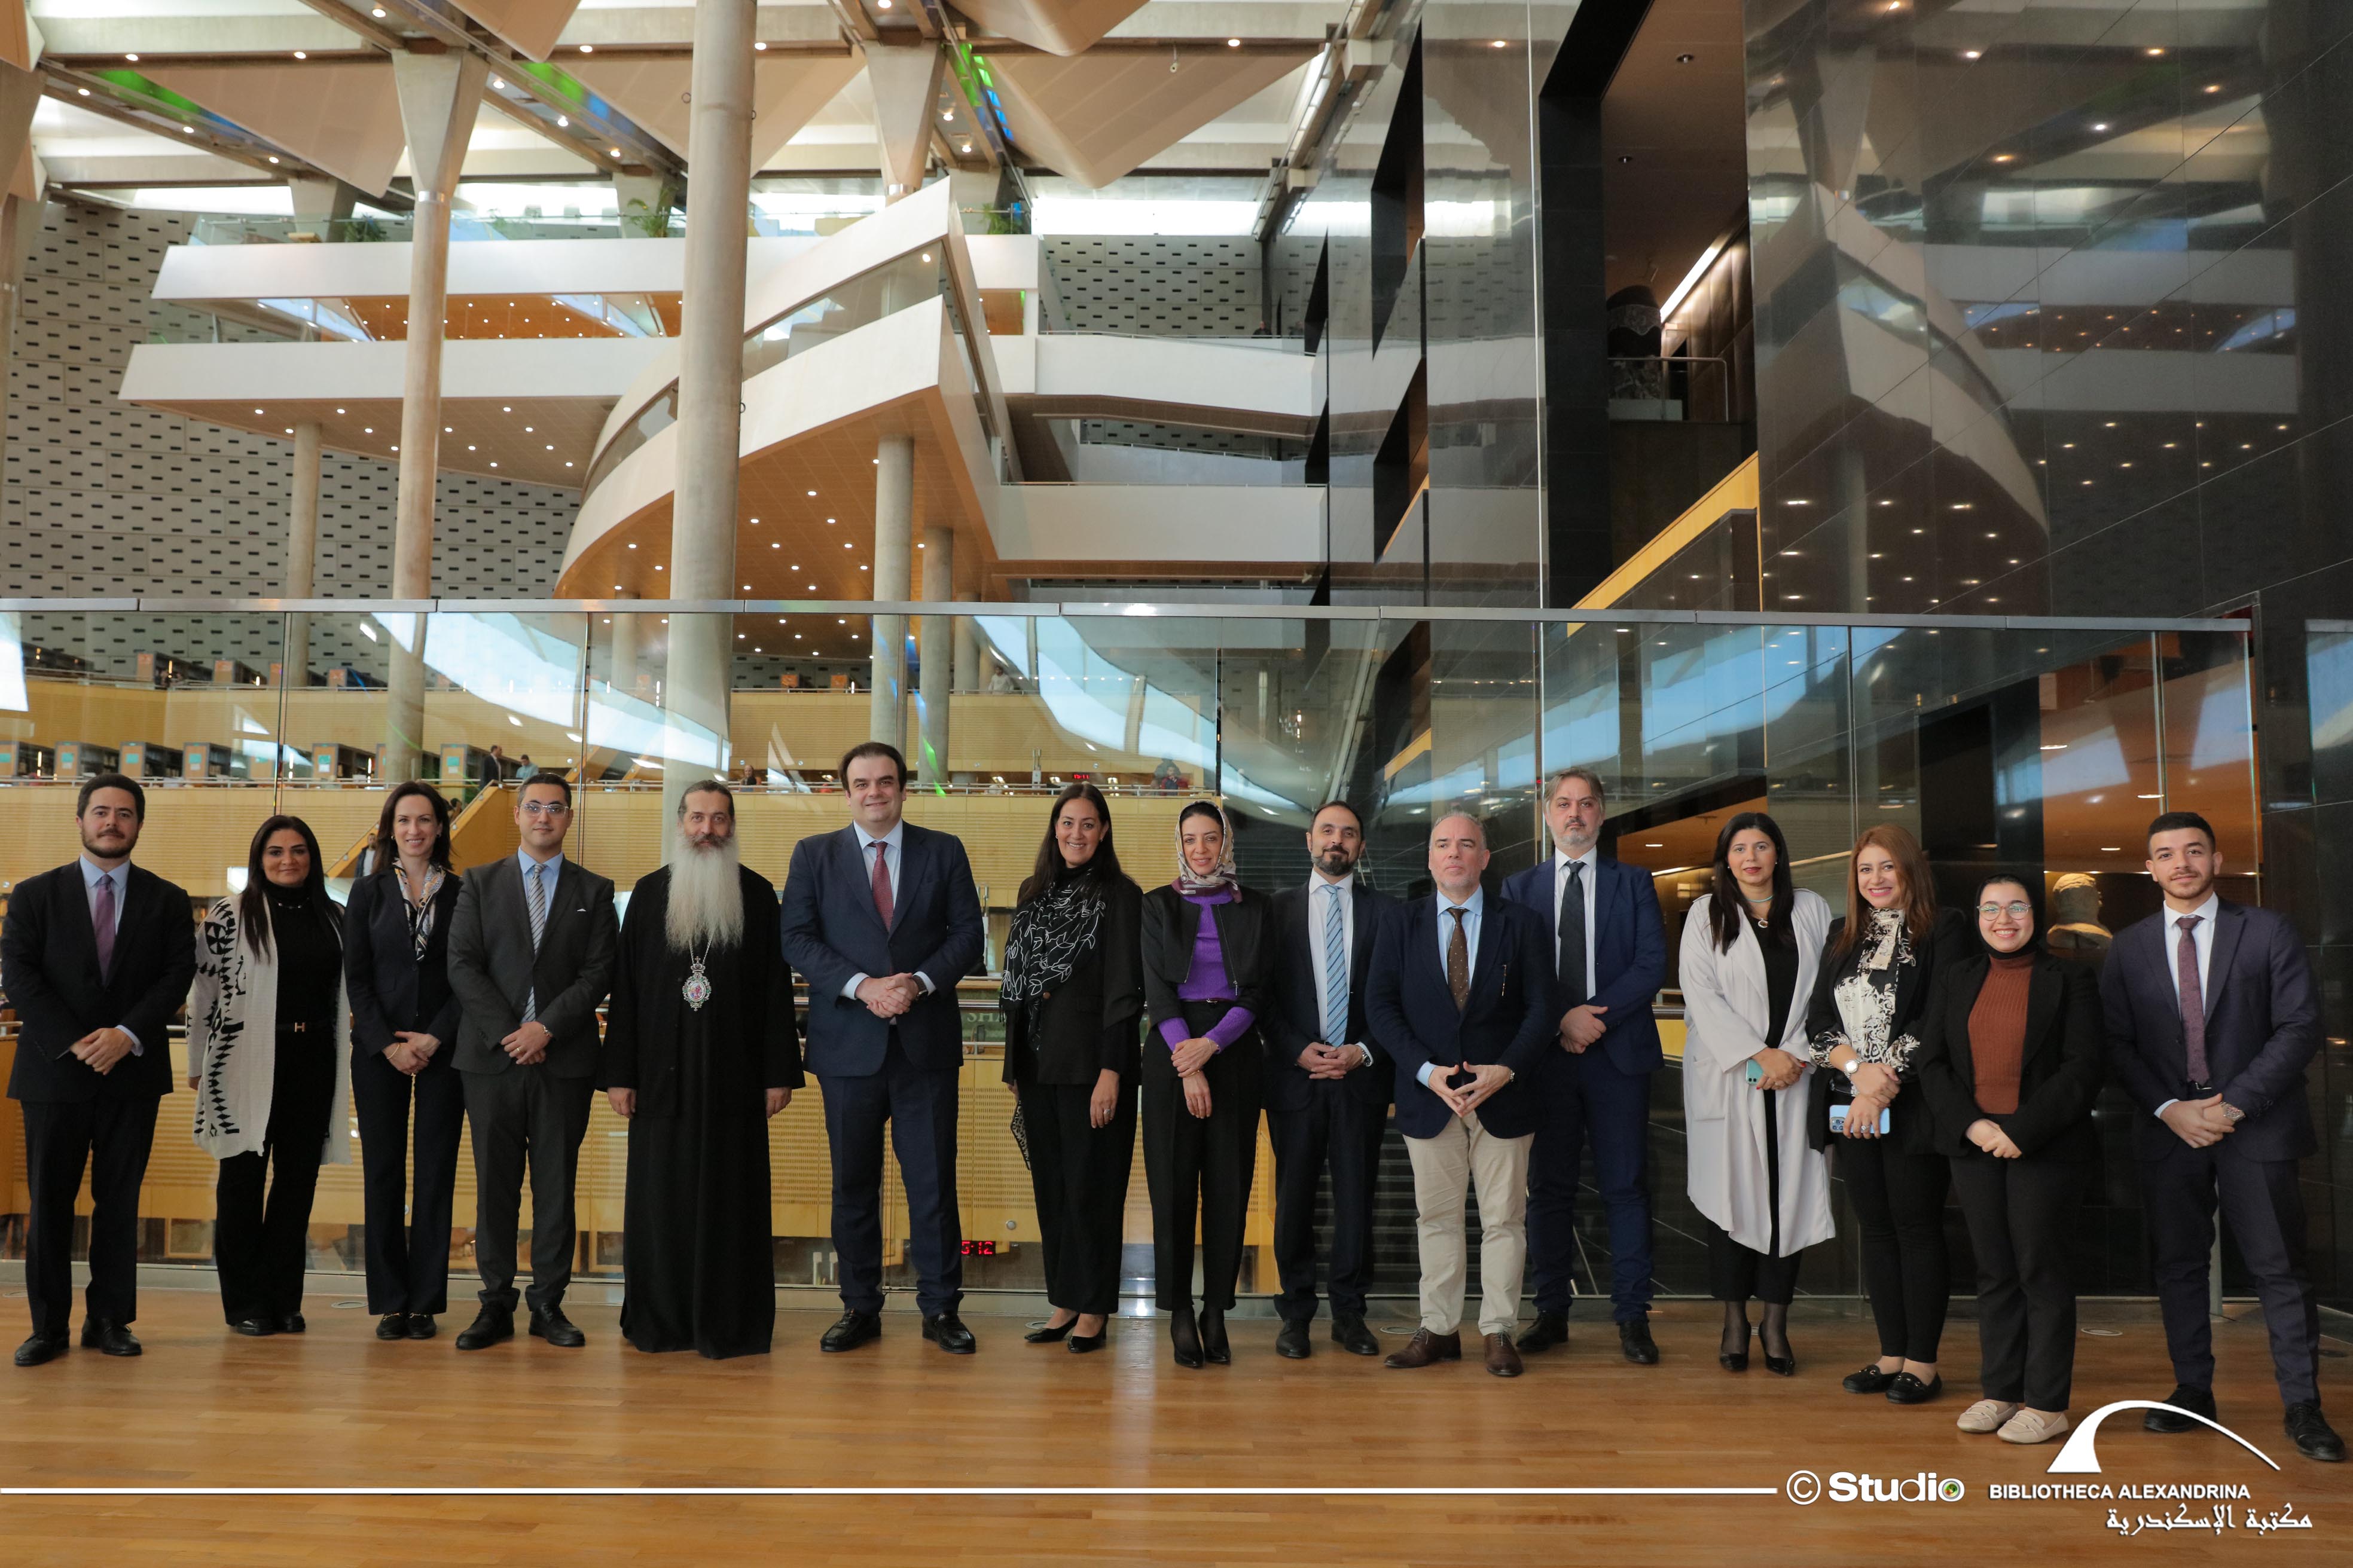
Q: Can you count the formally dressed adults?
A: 15